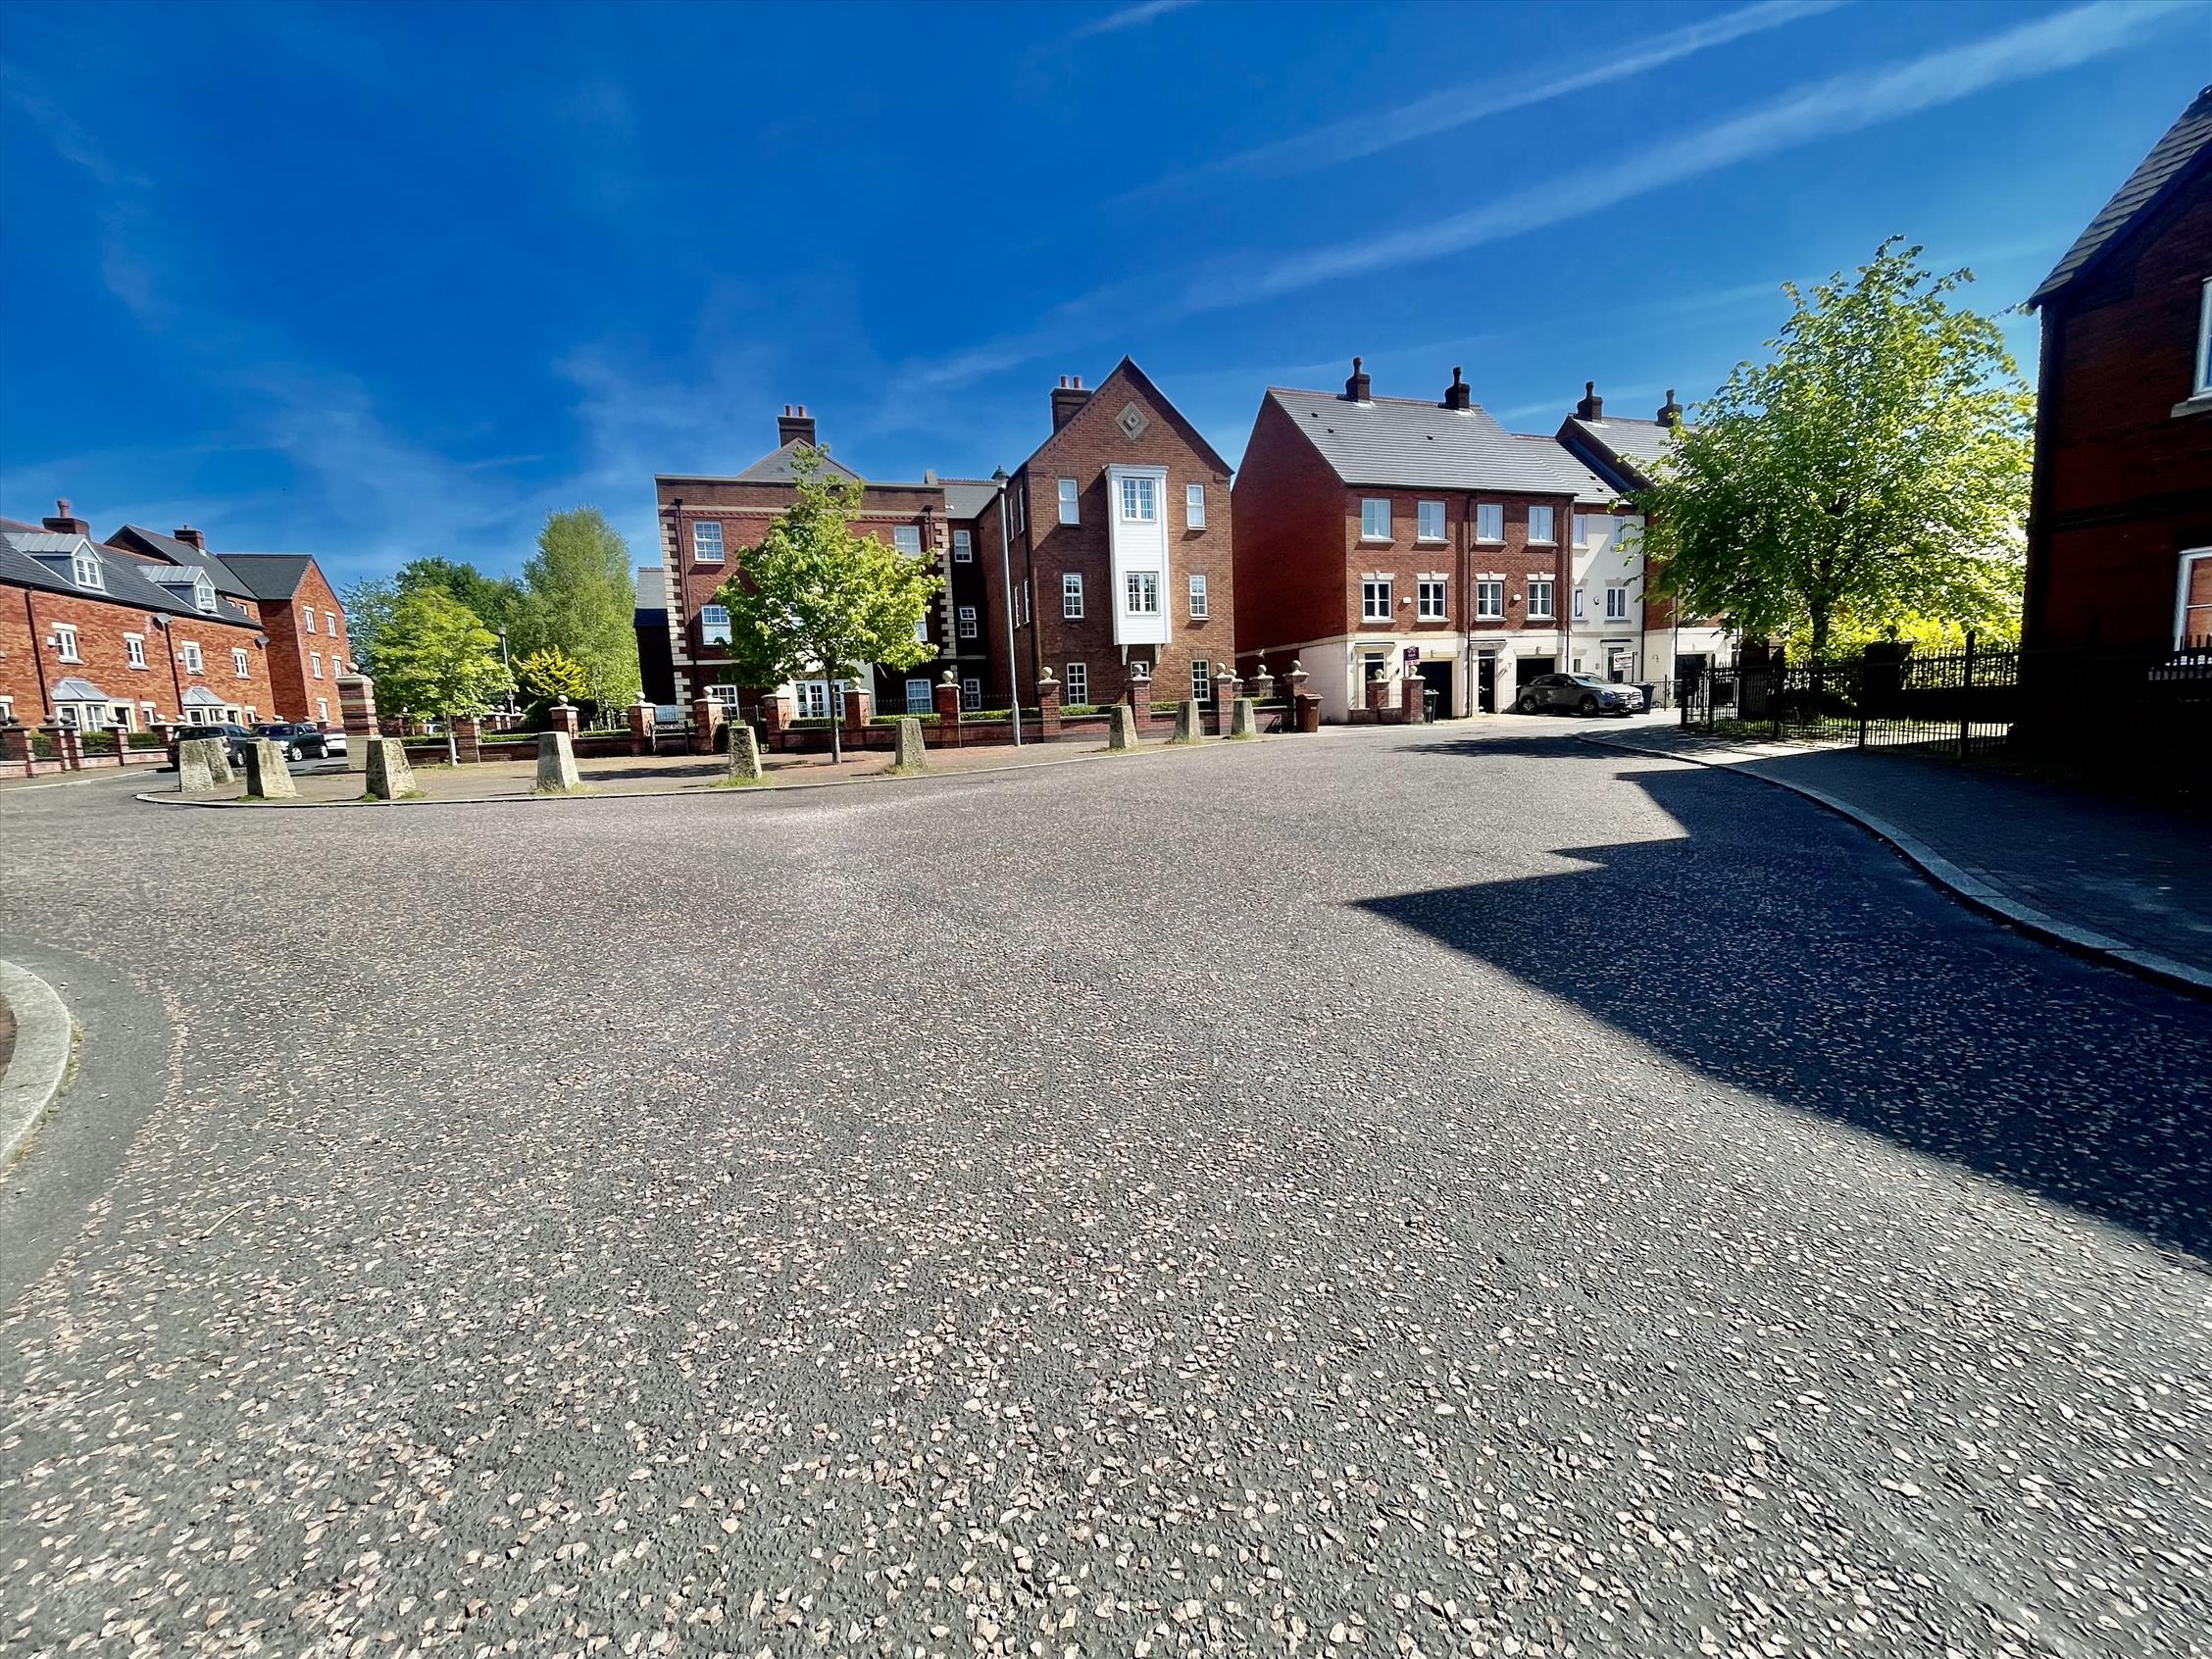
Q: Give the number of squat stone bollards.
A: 10